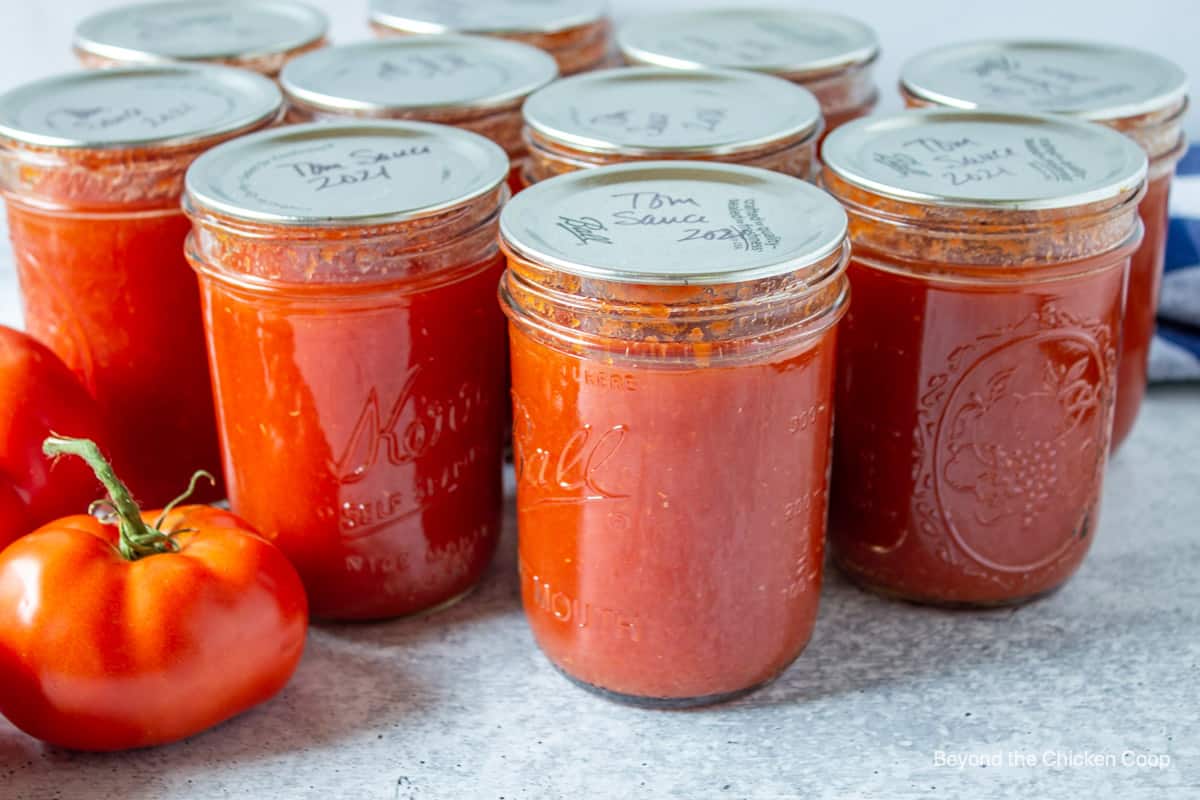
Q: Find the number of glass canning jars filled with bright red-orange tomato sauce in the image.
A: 10